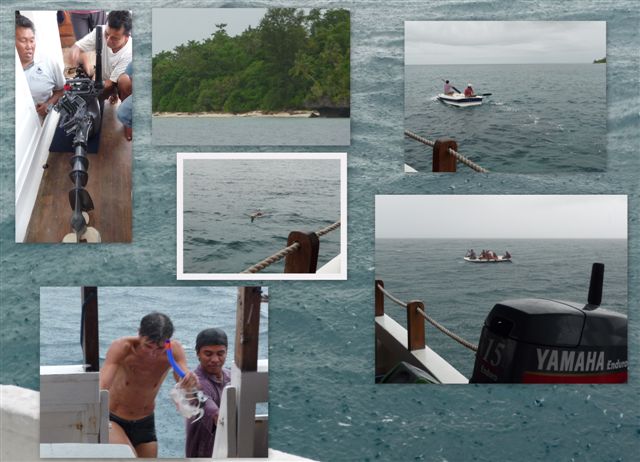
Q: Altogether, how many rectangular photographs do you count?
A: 6